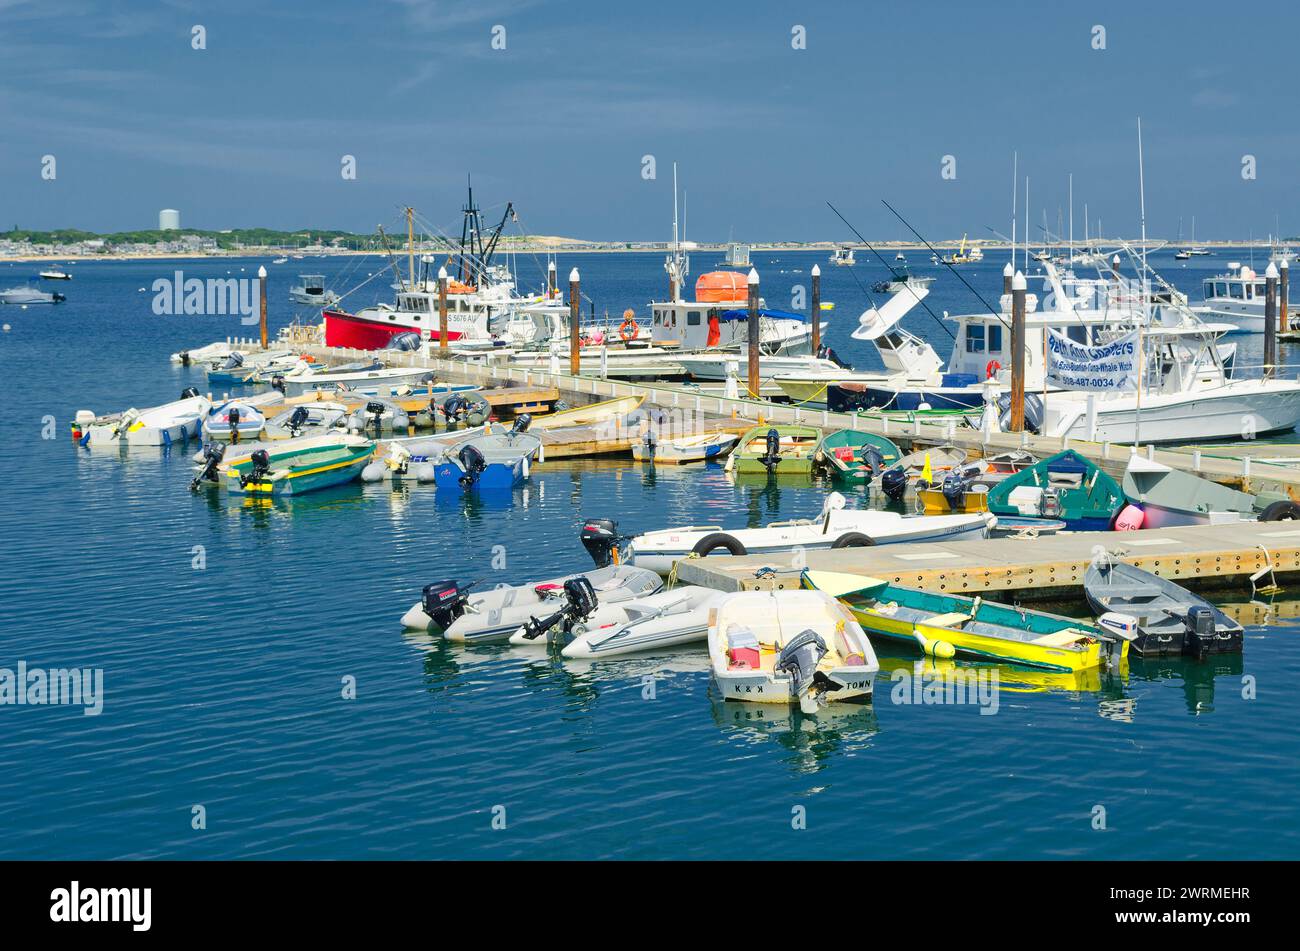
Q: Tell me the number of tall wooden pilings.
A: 11